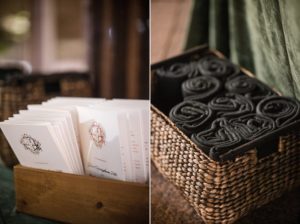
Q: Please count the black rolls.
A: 9